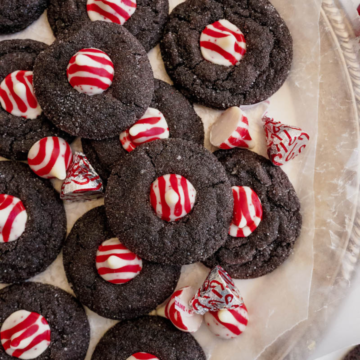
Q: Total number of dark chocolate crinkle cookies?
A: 12